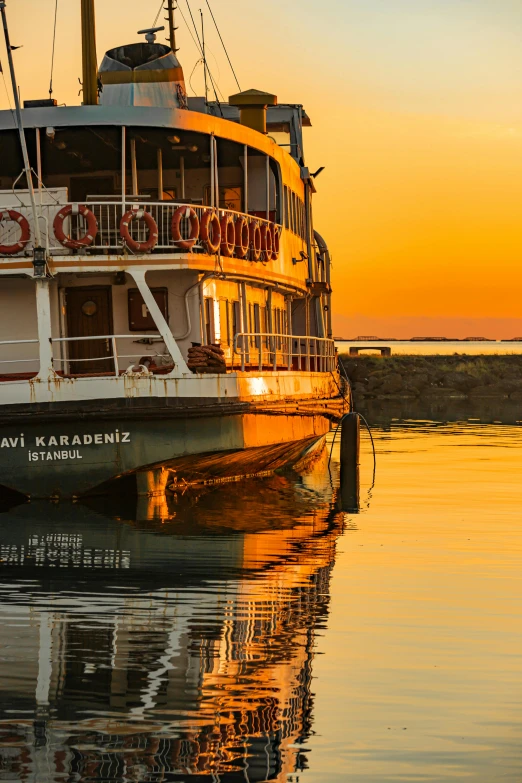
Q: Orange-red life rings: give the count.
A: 10